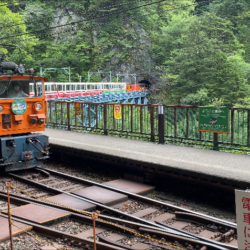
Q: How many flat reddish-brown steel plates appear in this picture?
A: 5